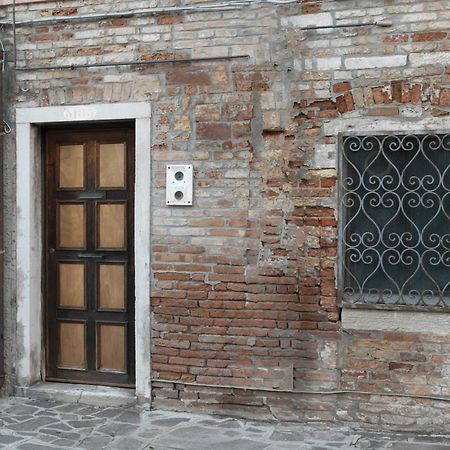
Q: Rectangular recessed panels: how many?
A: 8